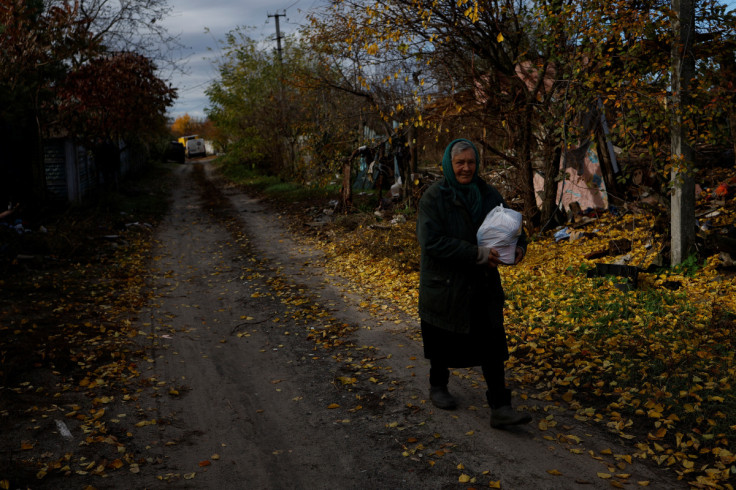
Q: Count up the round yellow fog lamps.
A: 0